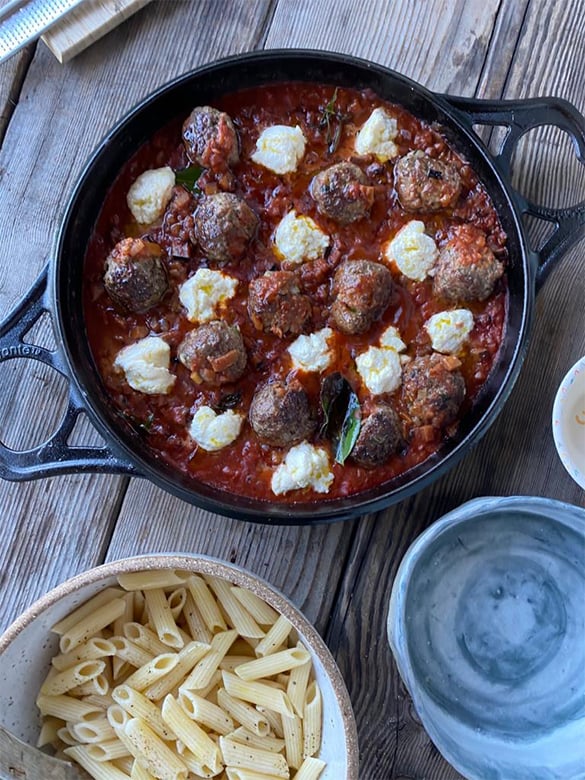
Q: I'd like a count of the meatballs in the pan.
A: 12